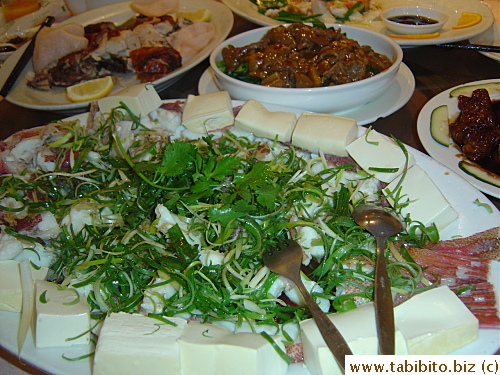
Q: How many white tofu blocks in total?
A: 12